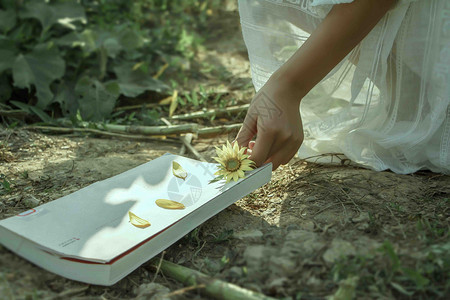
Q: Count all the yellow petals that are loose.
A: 3